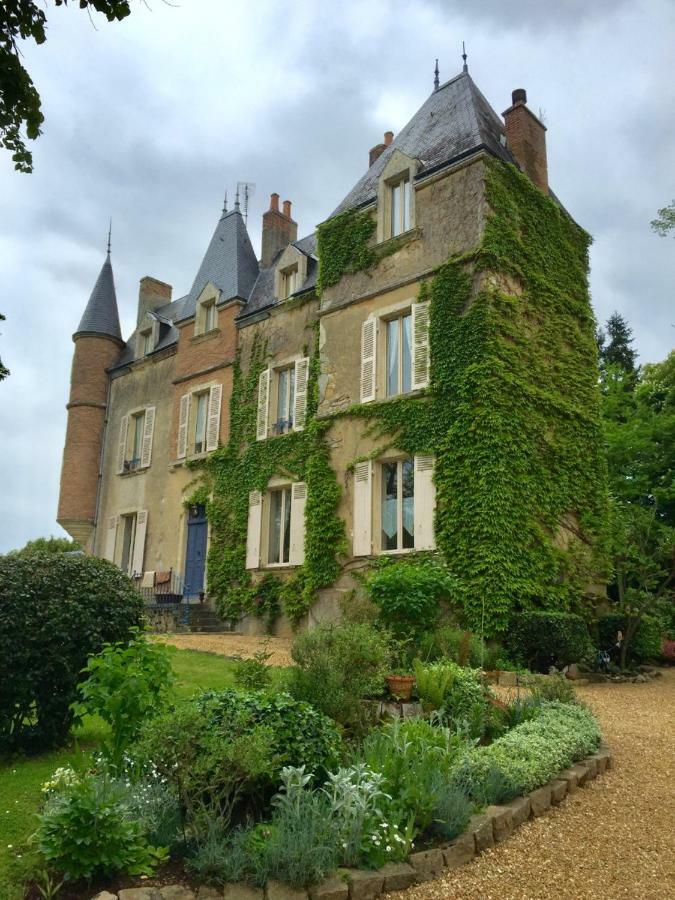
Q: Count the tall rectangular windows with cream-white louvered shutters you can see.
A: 7